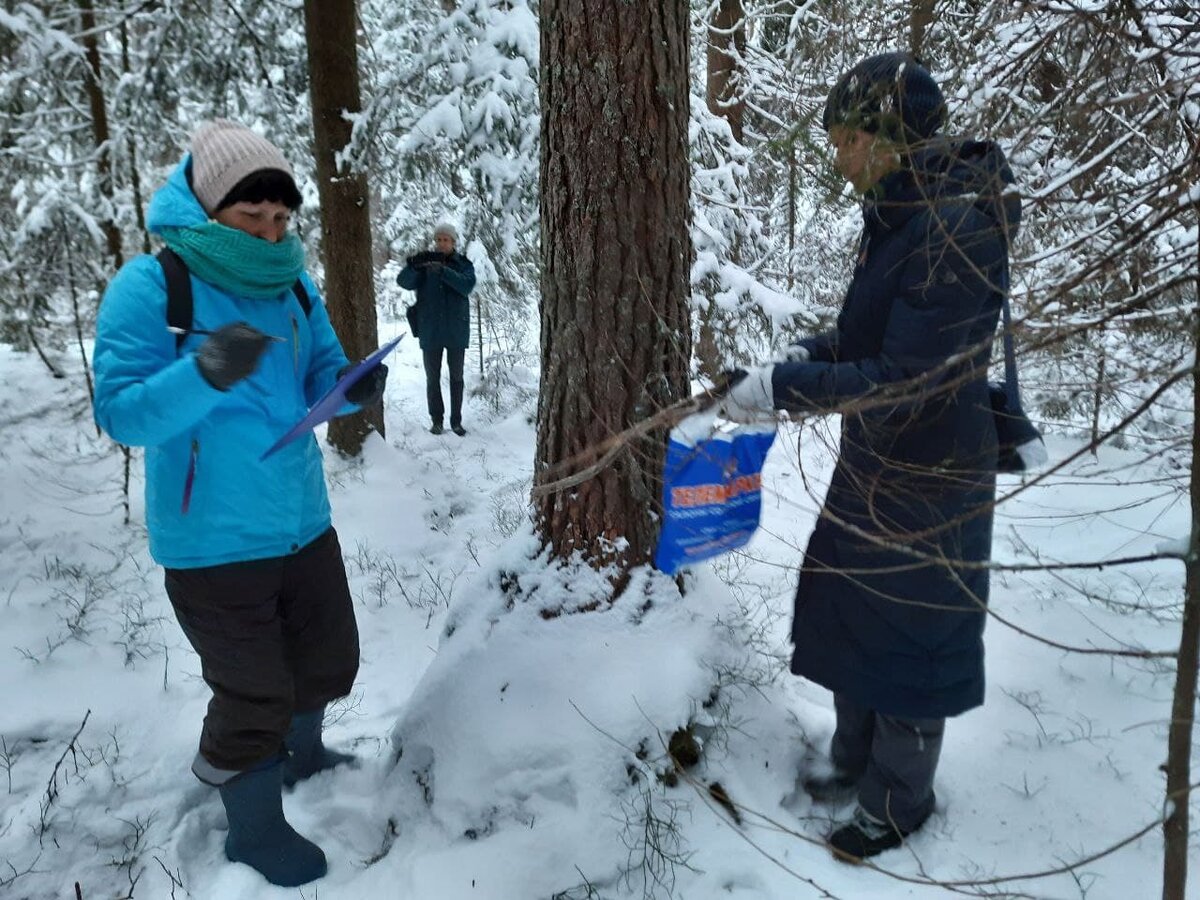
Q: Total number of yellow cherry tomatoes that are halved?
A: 0